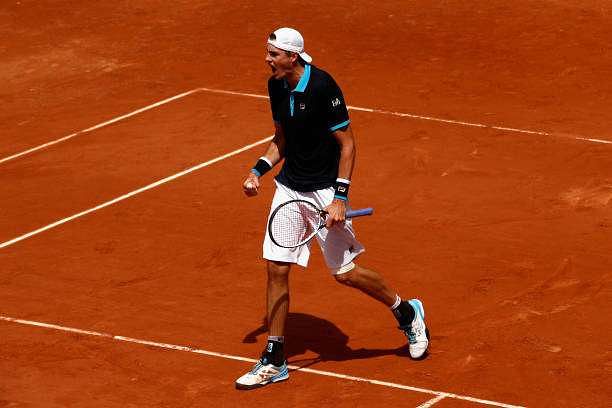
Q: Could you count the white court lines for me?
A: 5